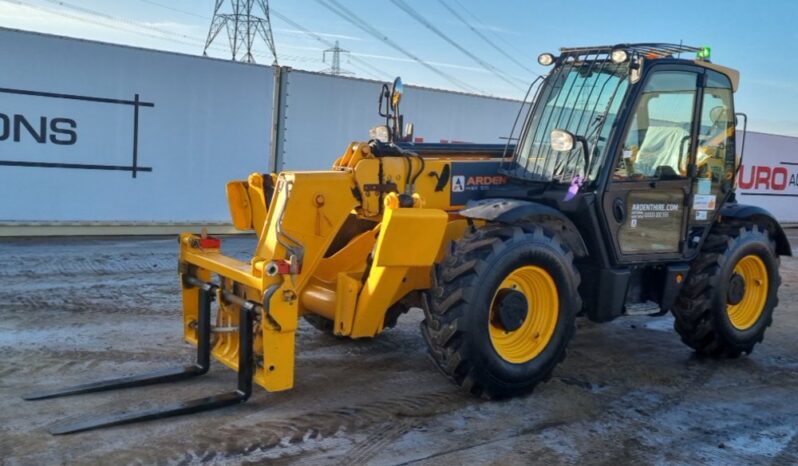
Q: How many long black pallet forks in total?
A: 2